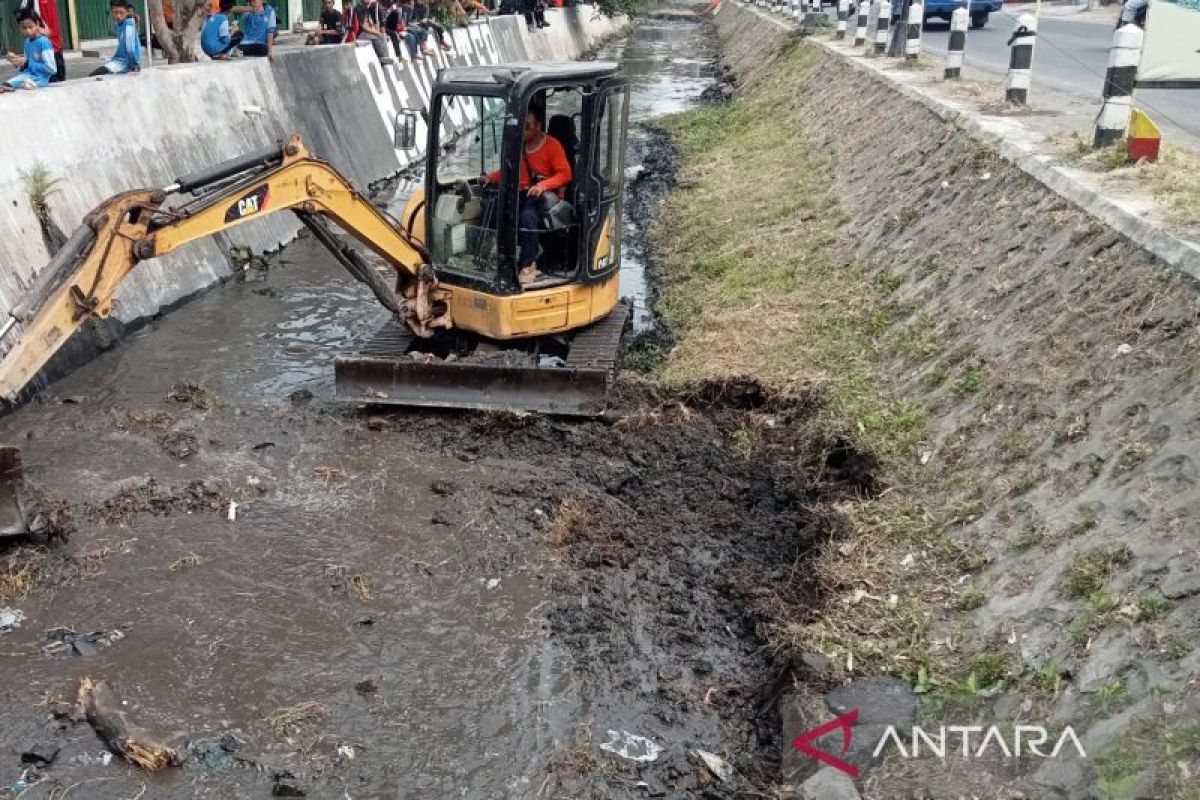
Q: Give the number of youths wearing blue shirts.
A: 4